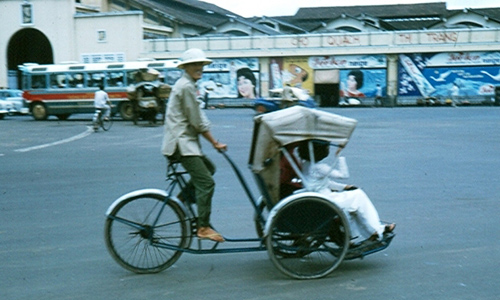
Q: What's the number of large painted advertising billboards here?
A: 4